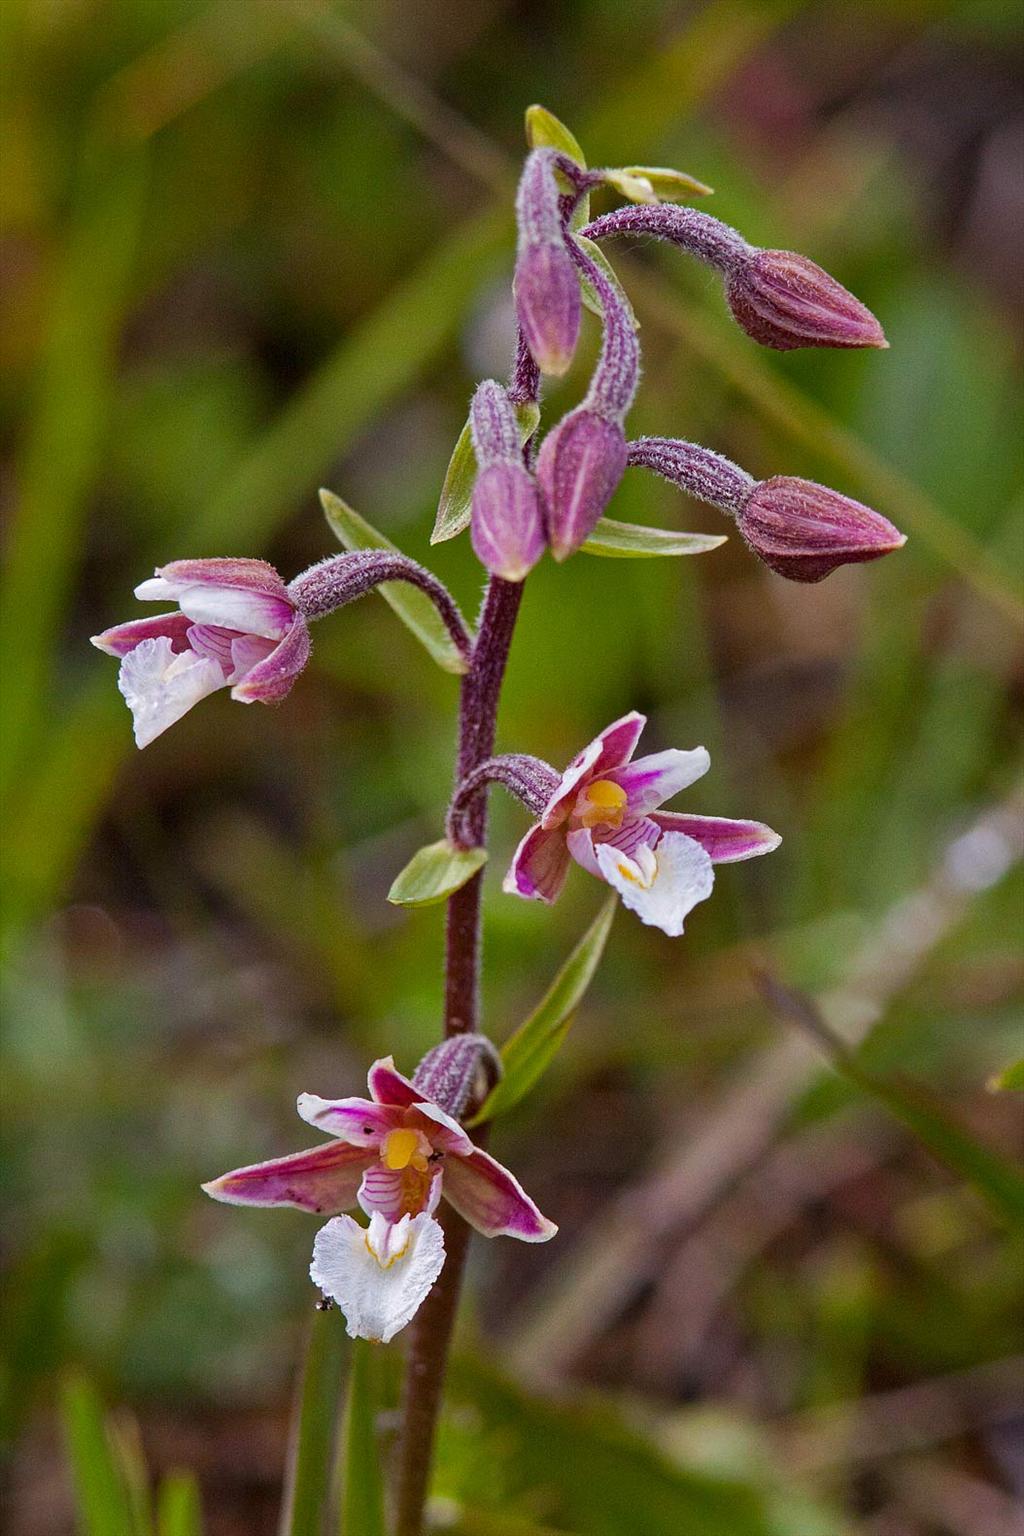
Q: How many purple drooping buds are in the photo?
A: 5